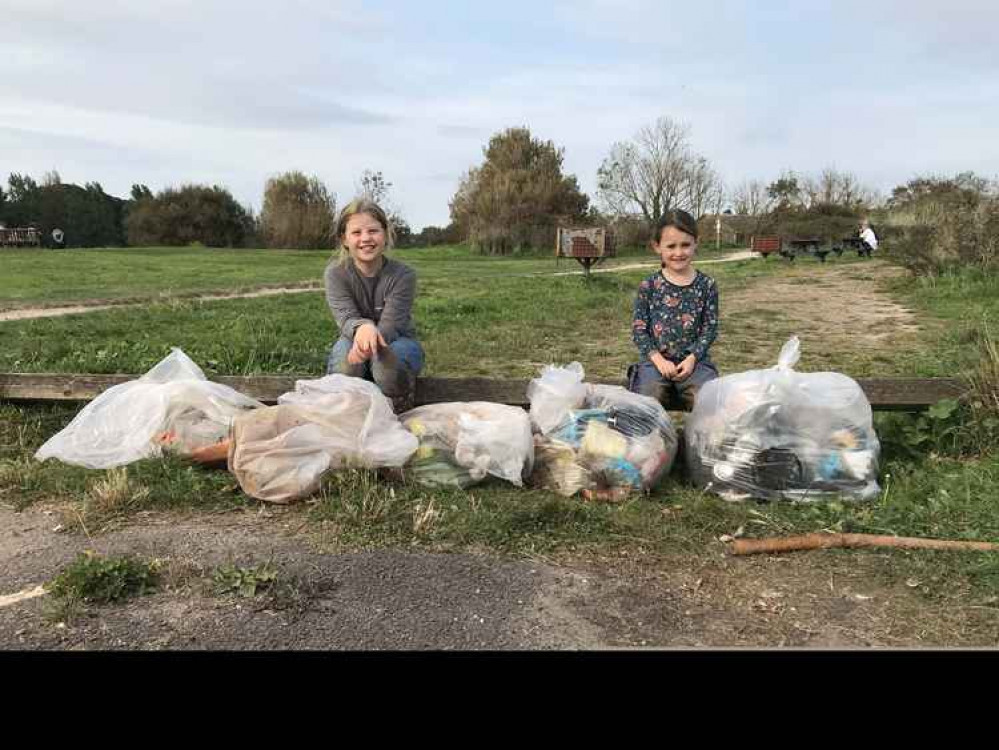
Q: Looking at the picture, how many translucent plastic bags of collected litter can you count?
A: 5